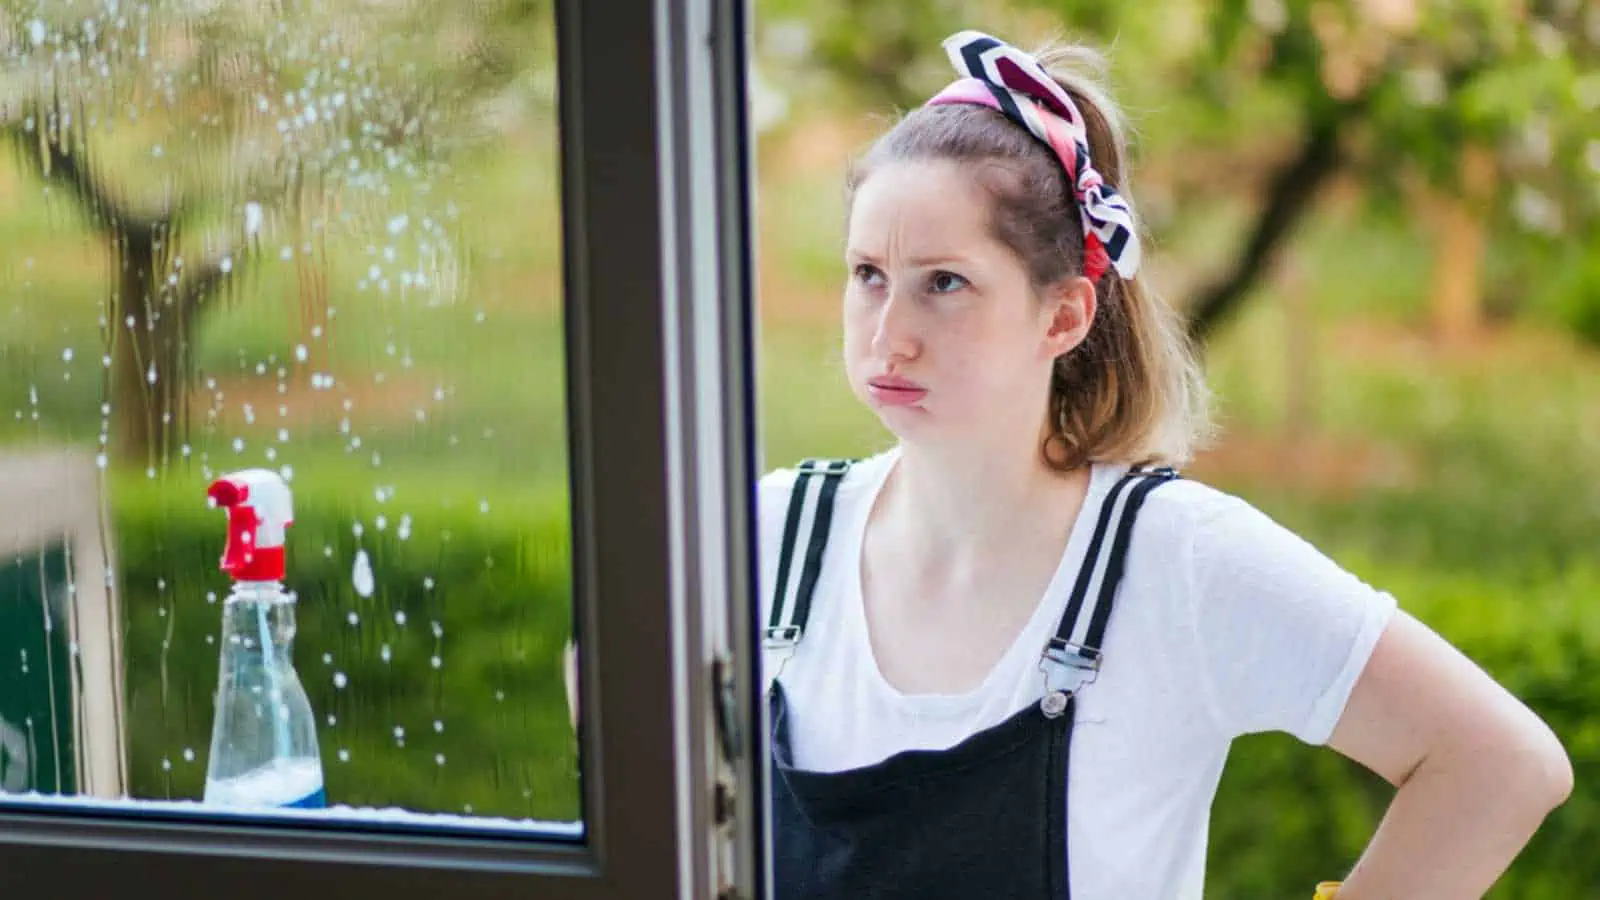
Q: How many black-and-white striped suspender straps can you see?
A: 2